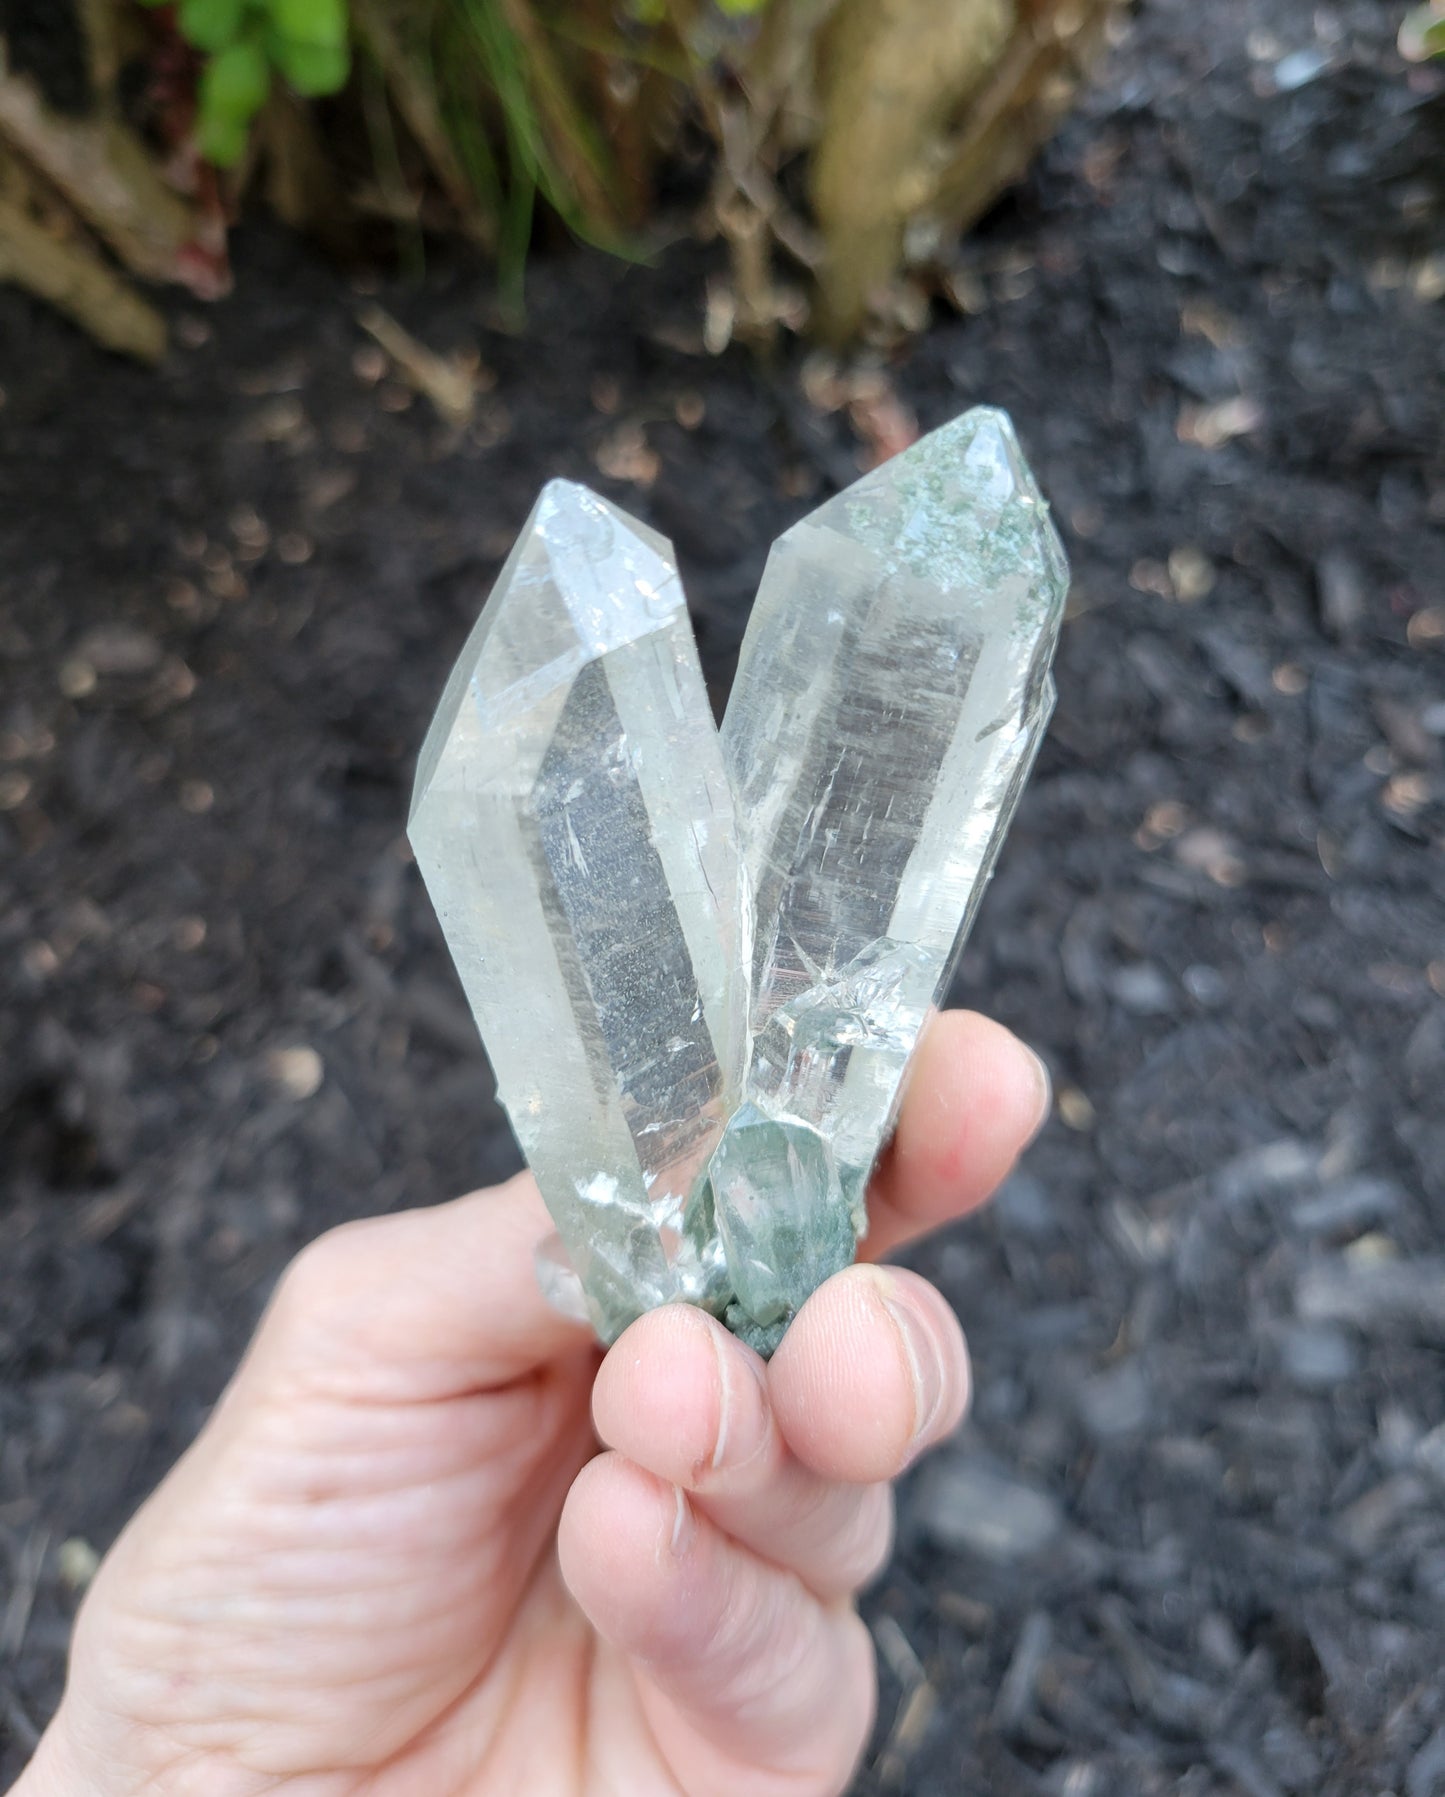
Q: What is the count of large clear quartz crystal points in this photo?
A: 2